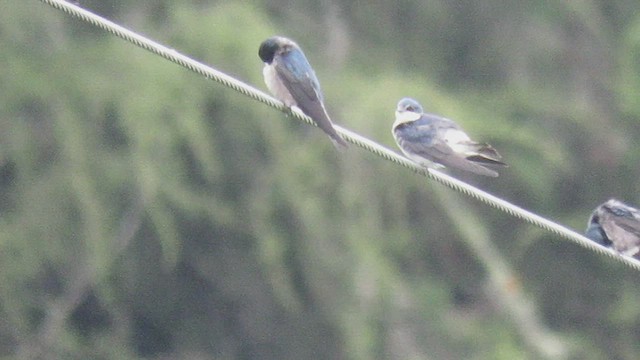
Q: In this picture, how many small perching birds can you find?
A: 3